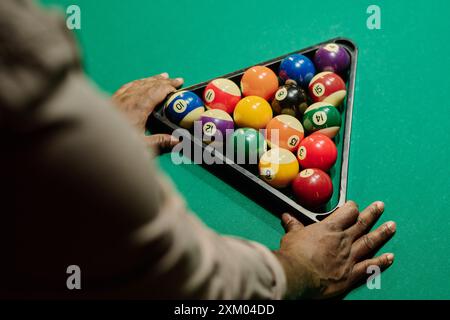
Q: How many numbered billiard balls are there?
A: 15